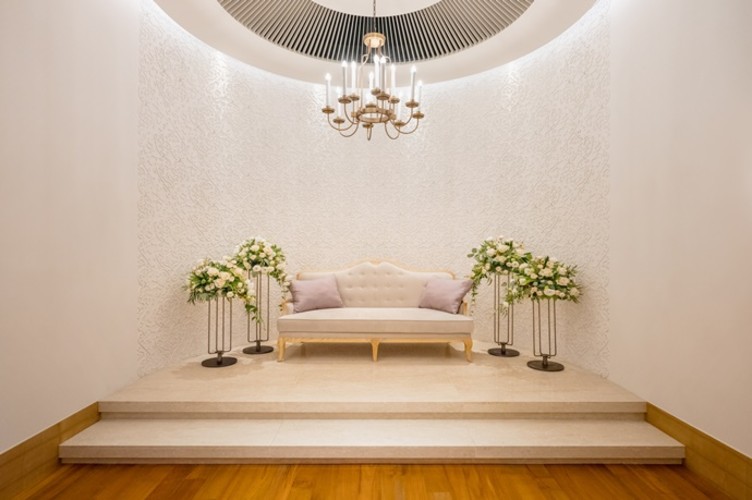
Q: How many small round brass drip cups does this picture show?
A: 12